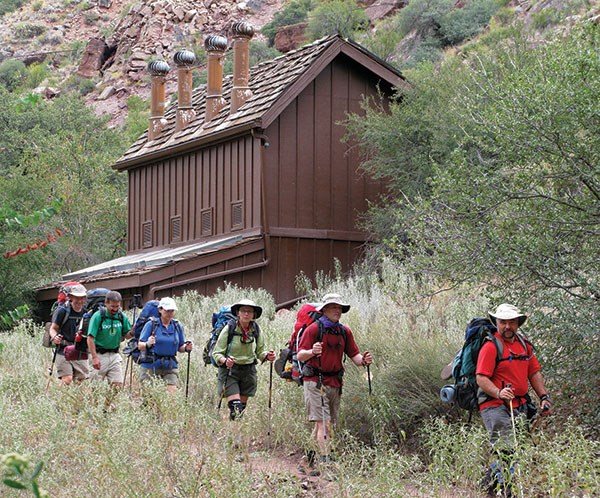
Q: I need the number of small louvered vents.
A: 4